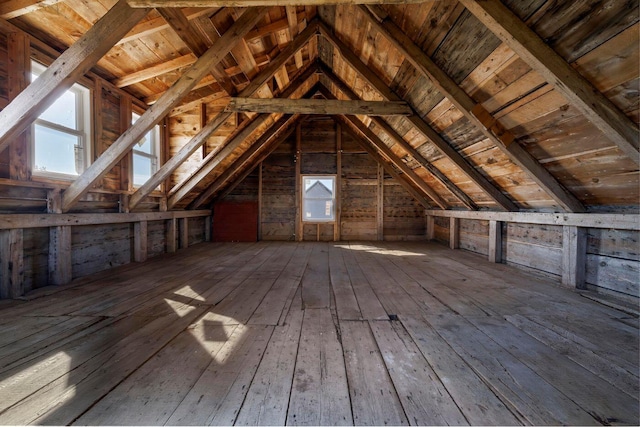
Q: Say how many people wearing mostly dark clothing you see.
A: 0